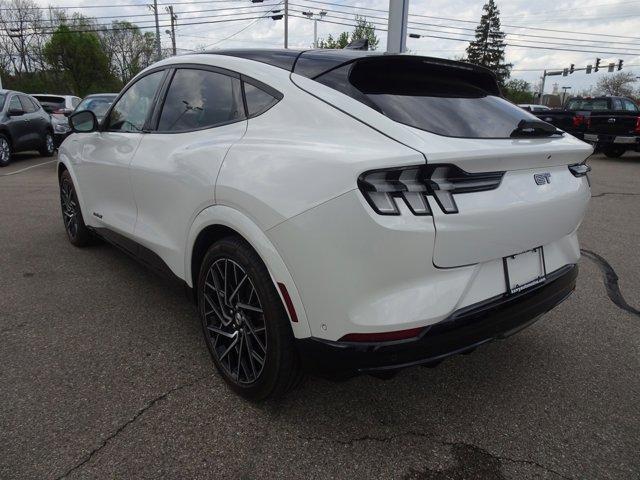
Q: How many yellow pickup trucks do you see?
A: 0